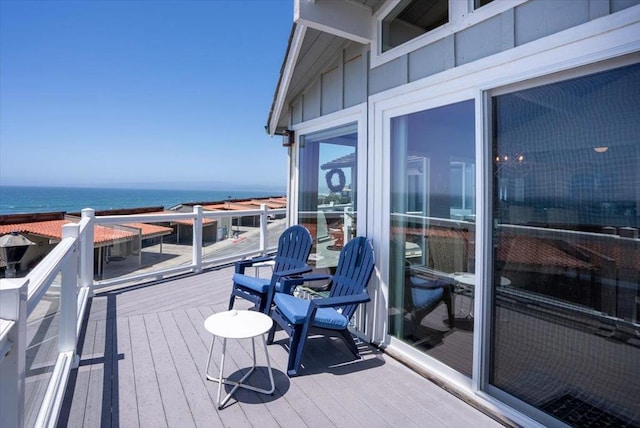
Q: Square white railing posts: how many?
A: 5